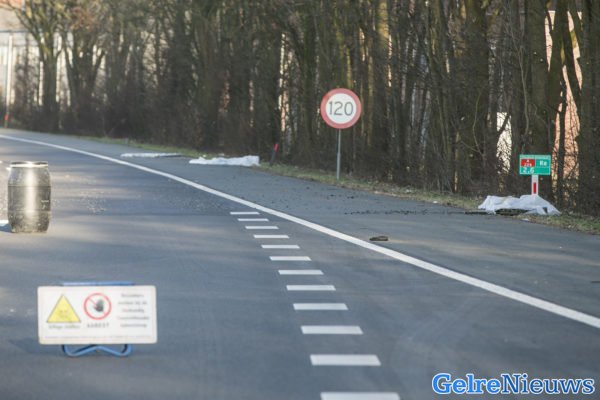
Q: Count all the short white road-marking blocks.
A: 12